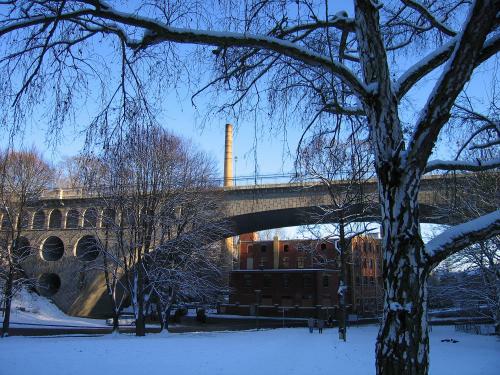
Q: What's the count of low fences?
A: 1